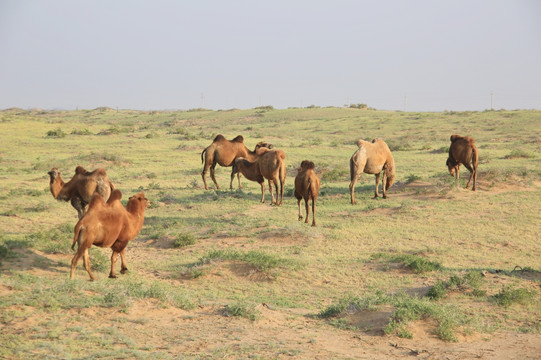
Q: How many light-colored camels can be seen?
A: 1